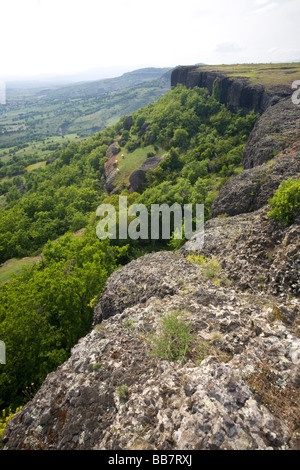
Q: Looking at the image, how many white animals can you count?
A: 3